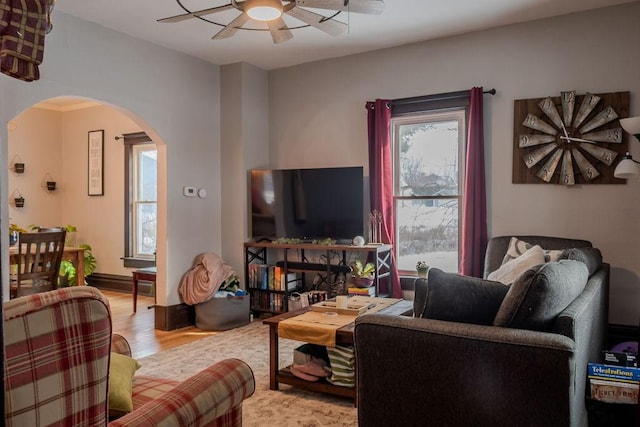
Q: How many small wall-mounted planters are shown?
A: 3